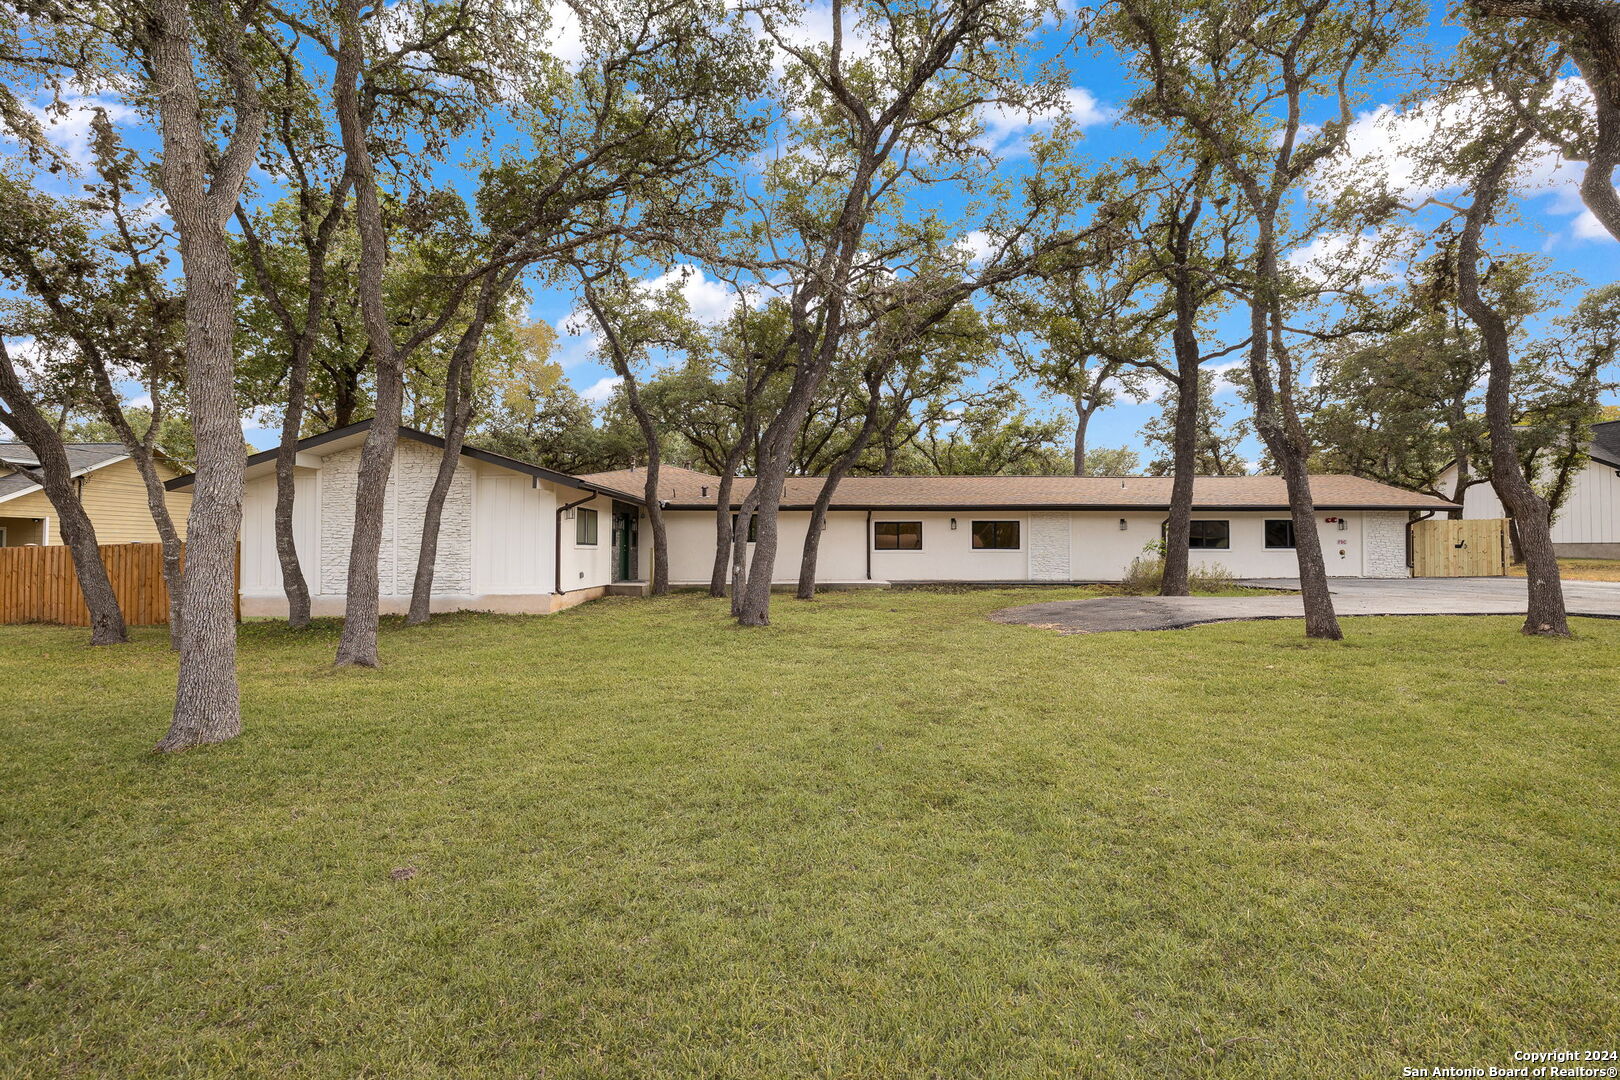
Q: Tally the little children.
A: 0